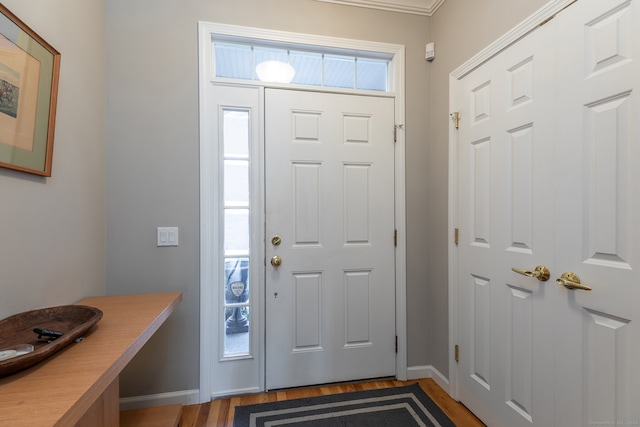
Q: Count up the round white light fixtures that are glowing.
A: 1